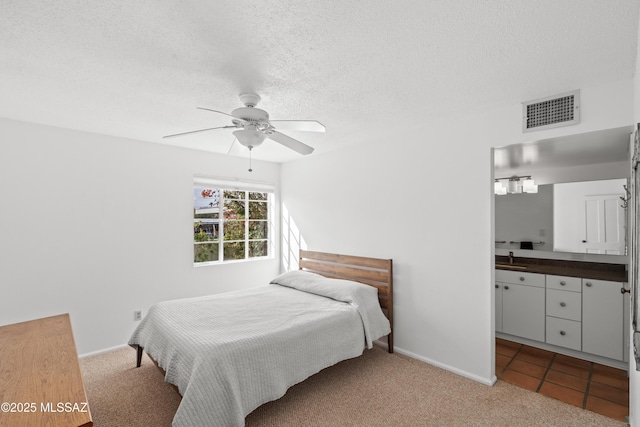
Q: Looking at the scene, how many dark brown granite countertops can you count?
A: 1